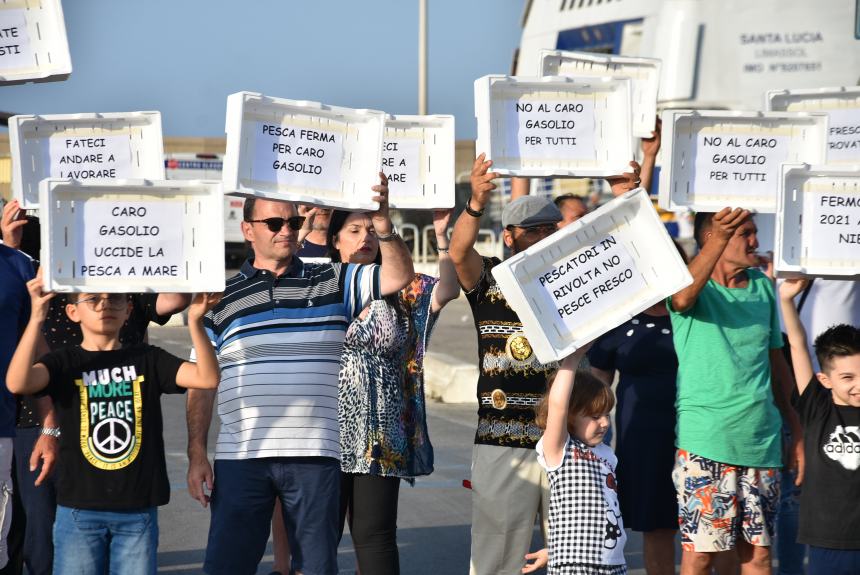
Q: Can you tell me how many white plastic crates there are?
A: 11